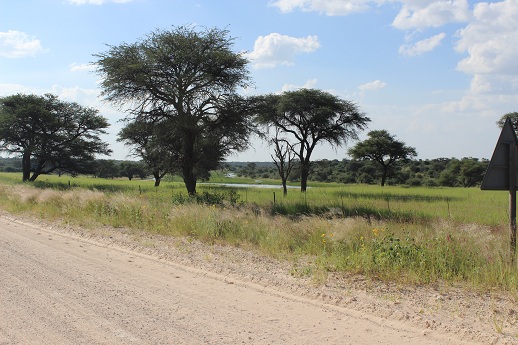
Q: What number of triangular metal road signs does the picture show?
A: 1